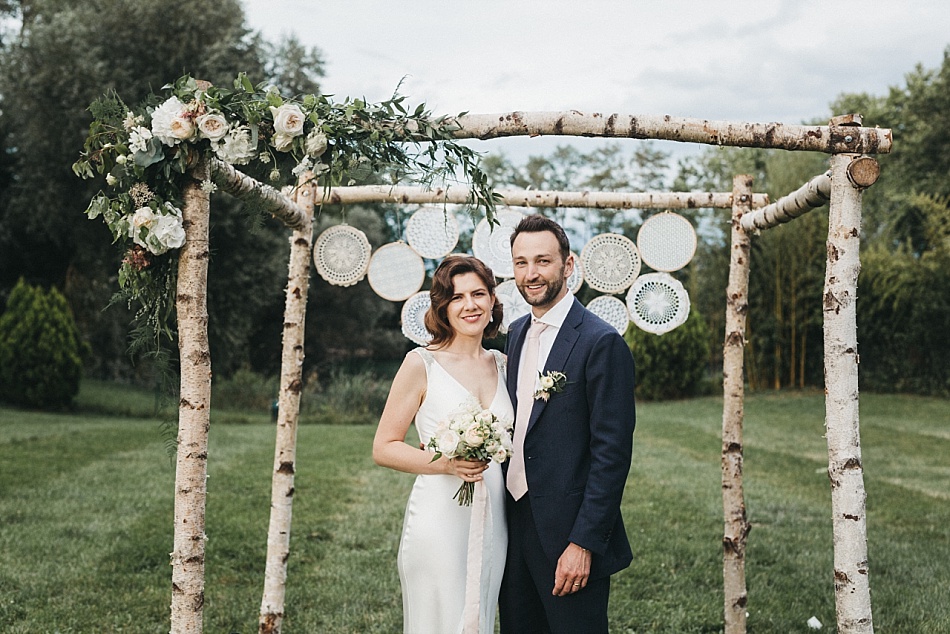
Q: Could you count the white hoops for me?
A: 12